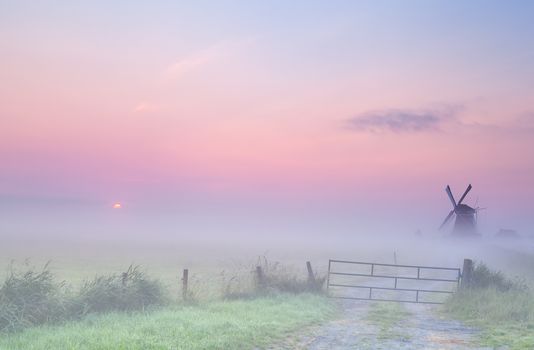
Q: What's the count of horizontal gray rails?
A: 4